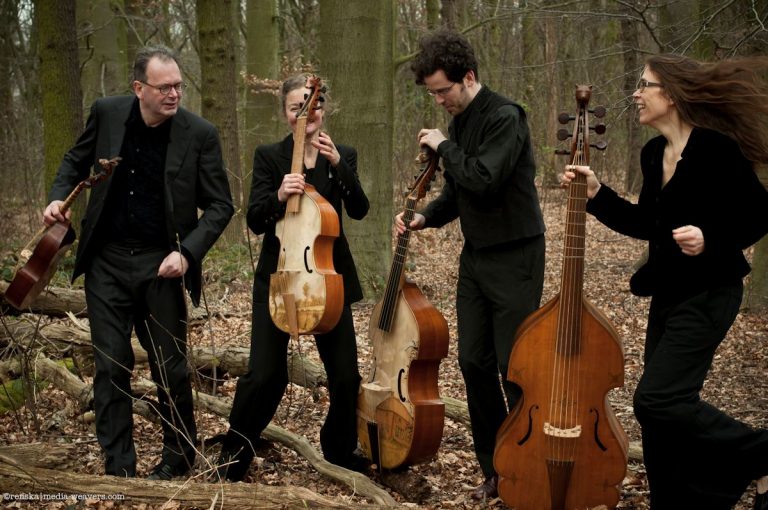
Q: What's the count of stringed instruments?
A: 4